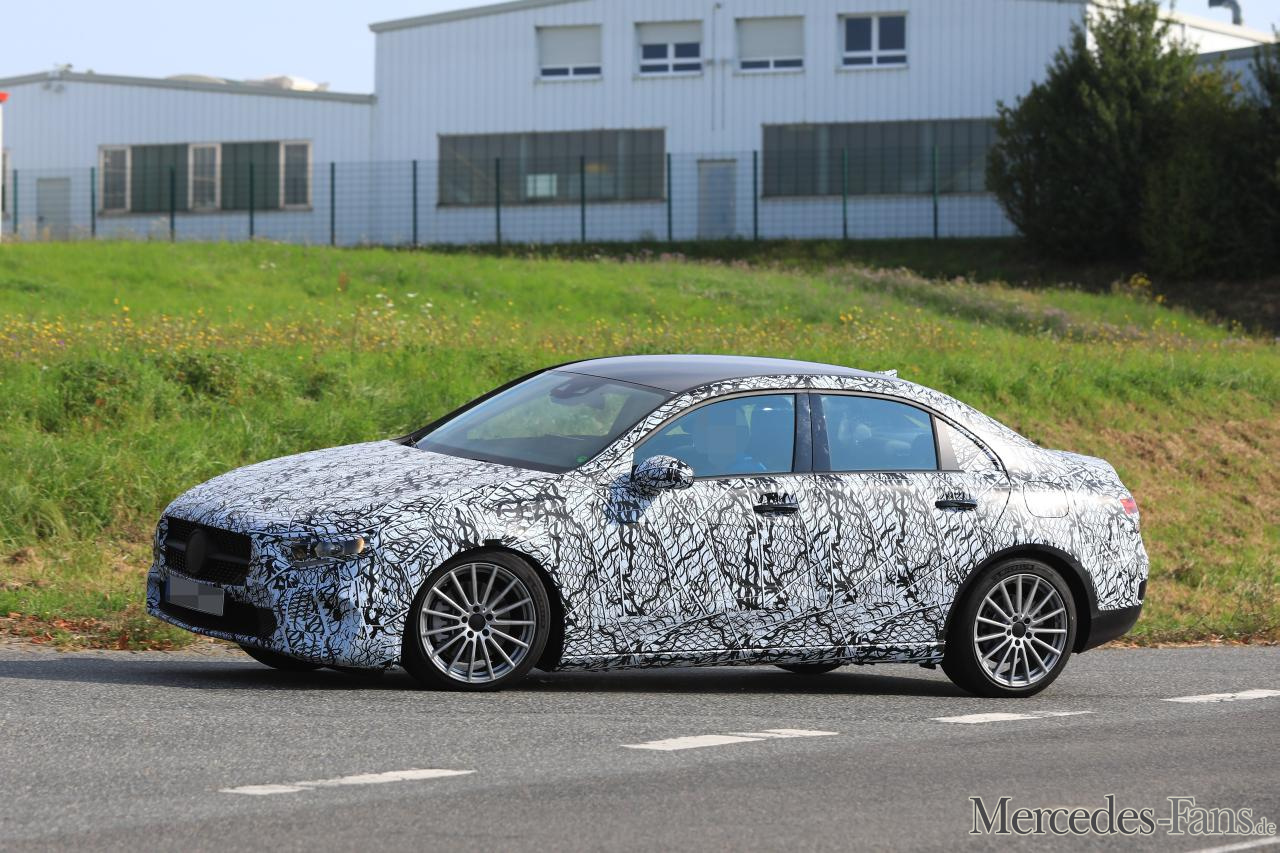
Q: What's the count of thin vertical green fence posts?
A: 12